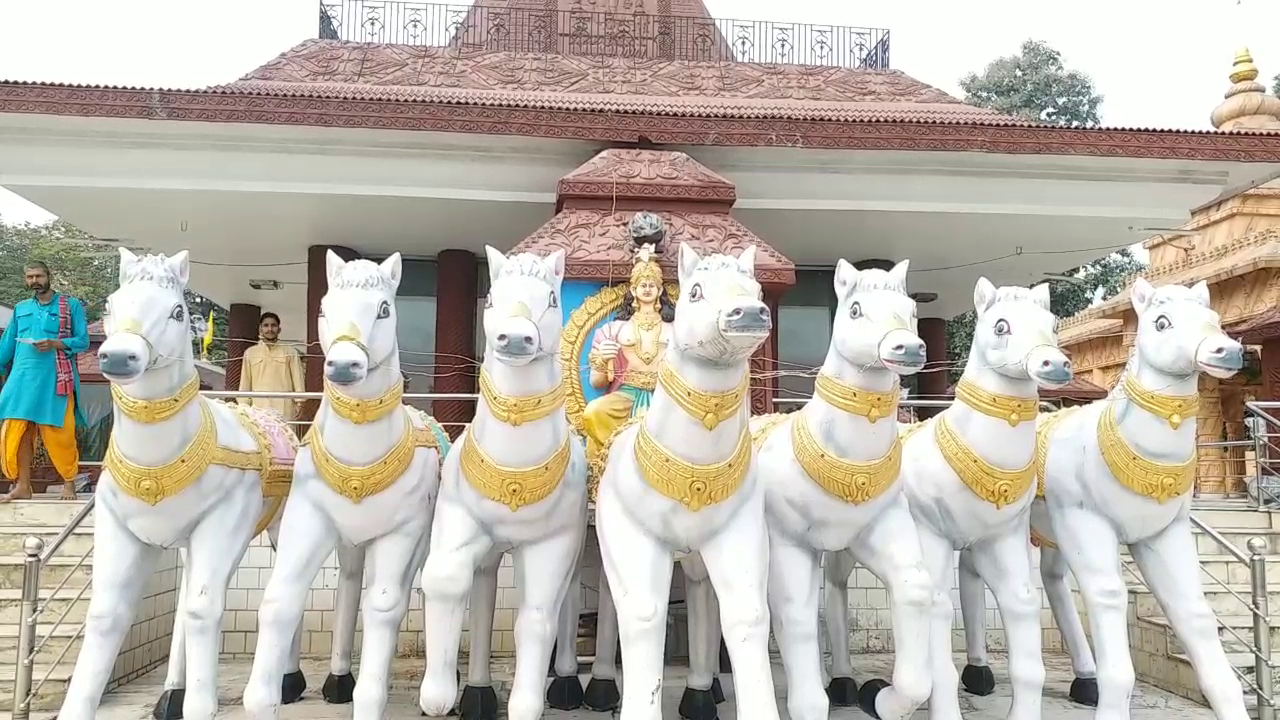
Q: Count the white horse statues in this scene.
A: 7